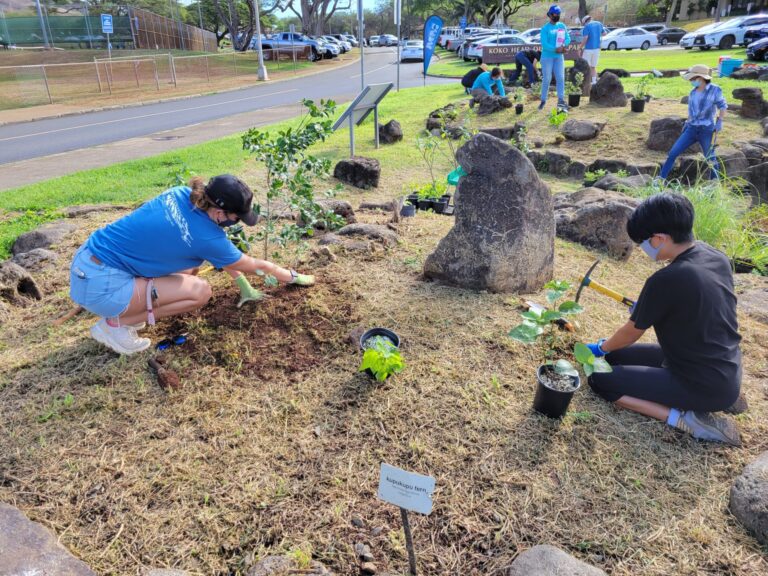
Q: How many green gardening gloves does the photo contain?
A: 2